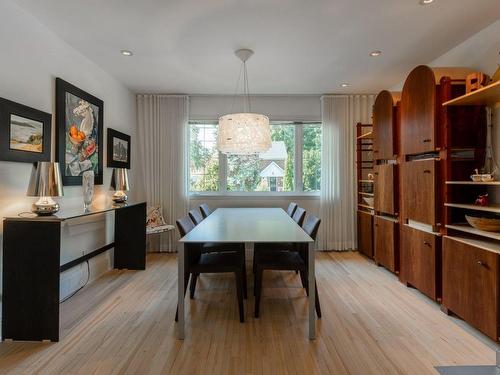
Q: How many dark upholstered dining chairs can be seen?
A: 6